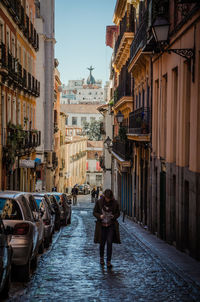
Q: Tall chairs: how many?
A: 0